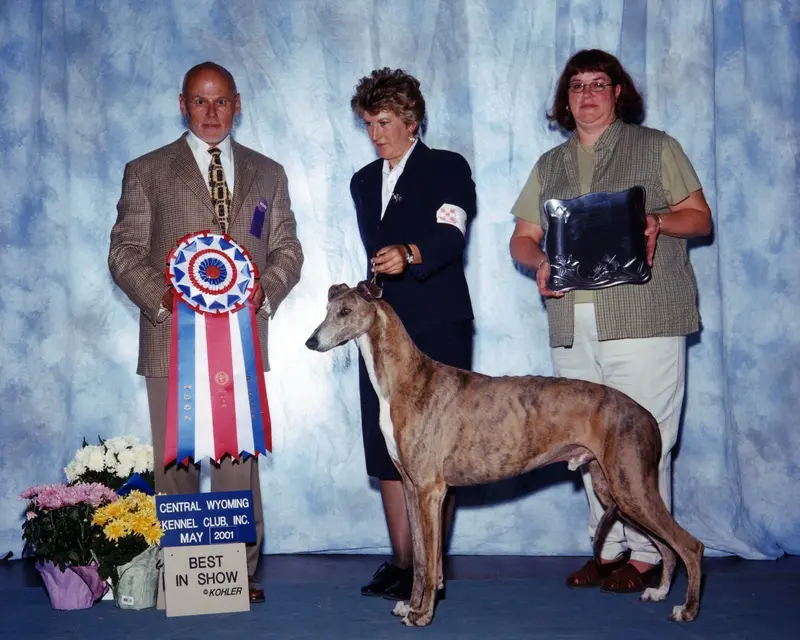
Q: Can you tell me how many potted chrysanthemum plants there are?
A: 3